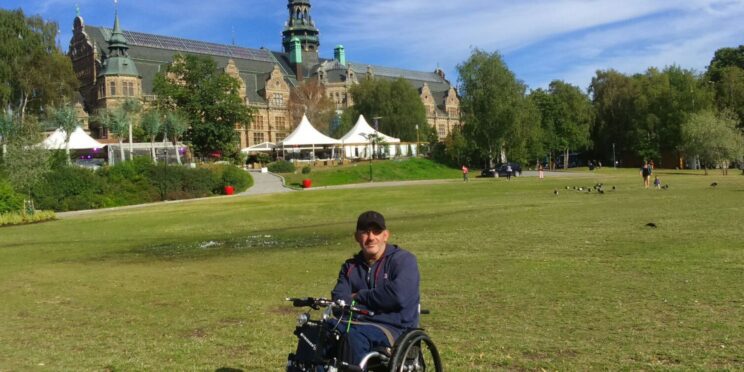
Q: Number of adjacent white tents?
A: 2